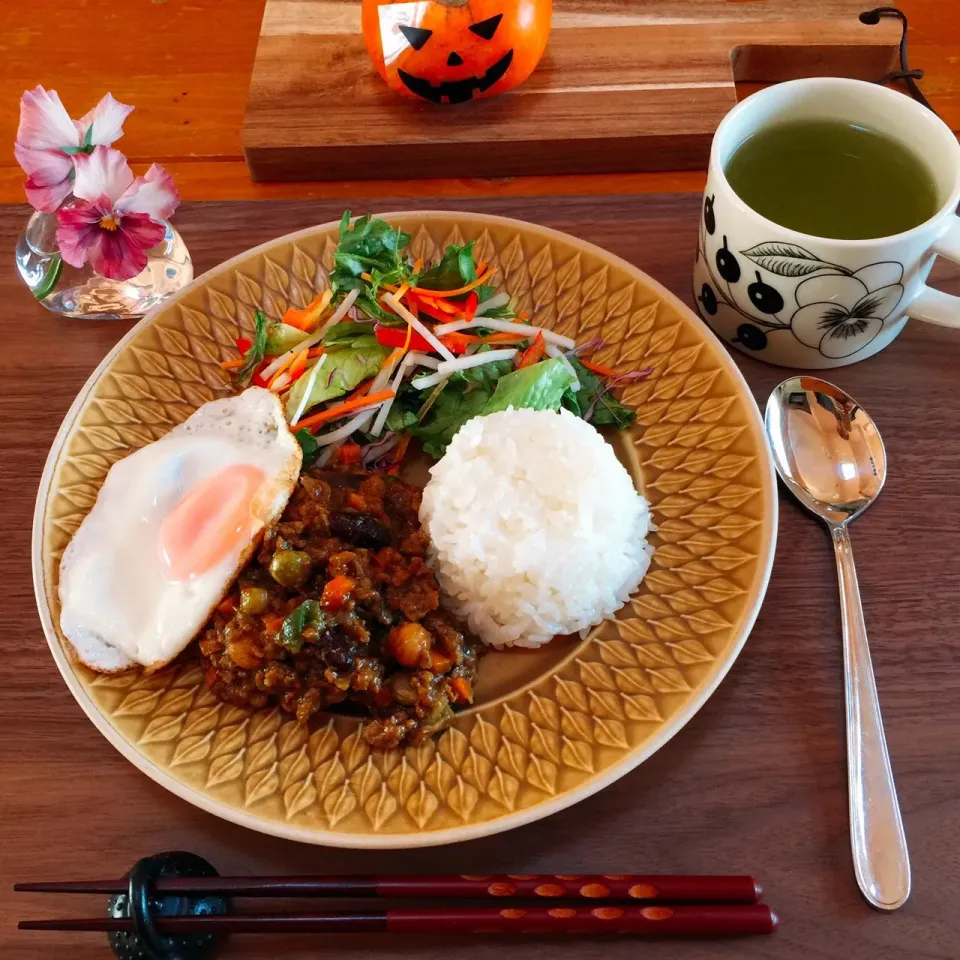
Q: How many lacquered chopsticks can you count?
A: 2